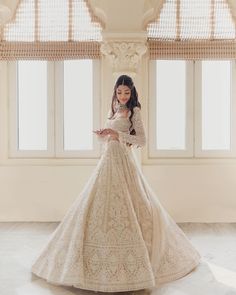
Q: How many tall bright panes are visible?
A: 4